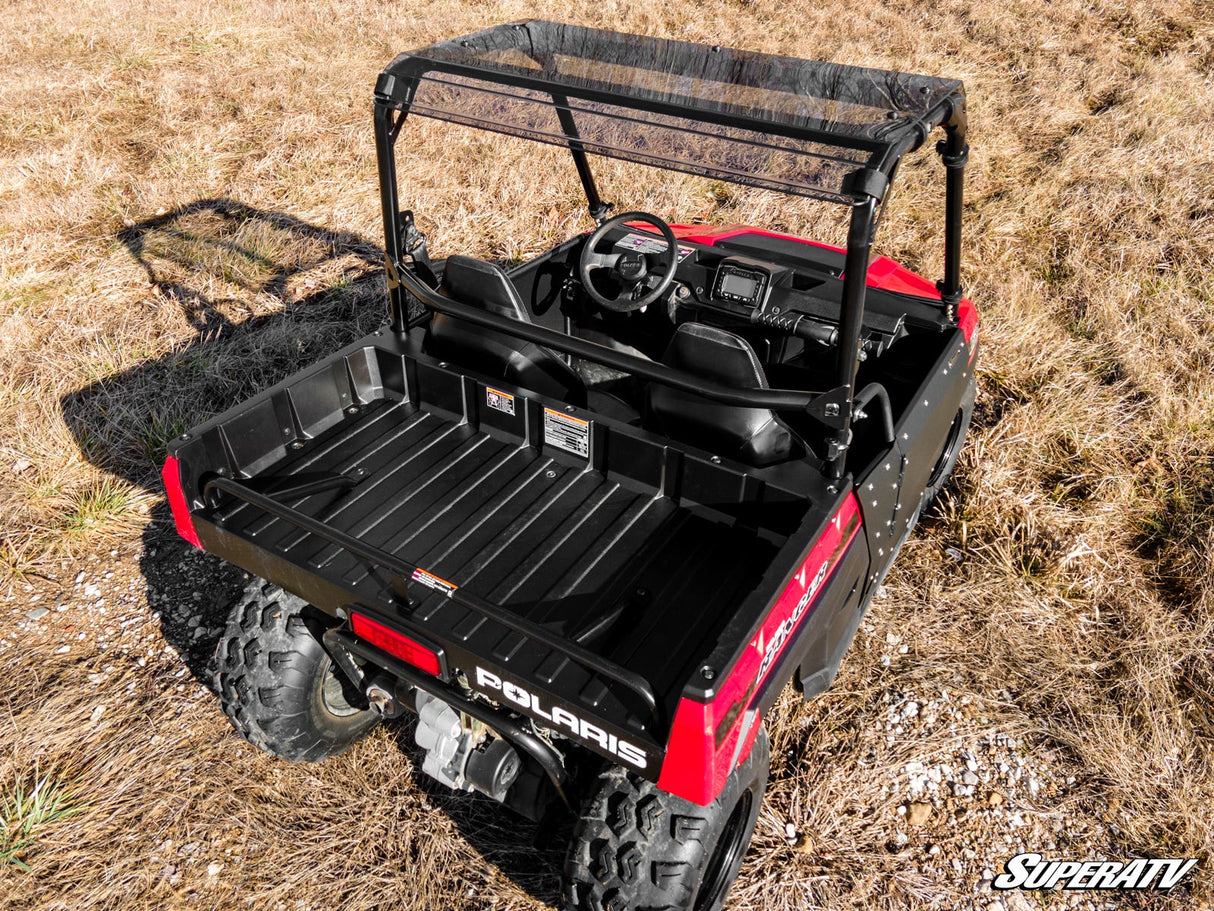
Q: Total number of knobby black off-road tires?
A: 3